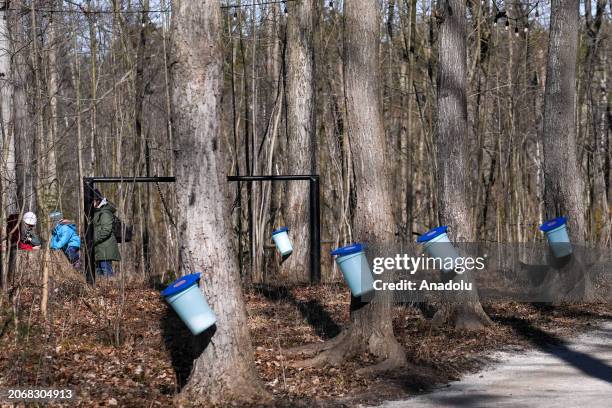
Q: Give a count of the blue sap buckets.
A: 5